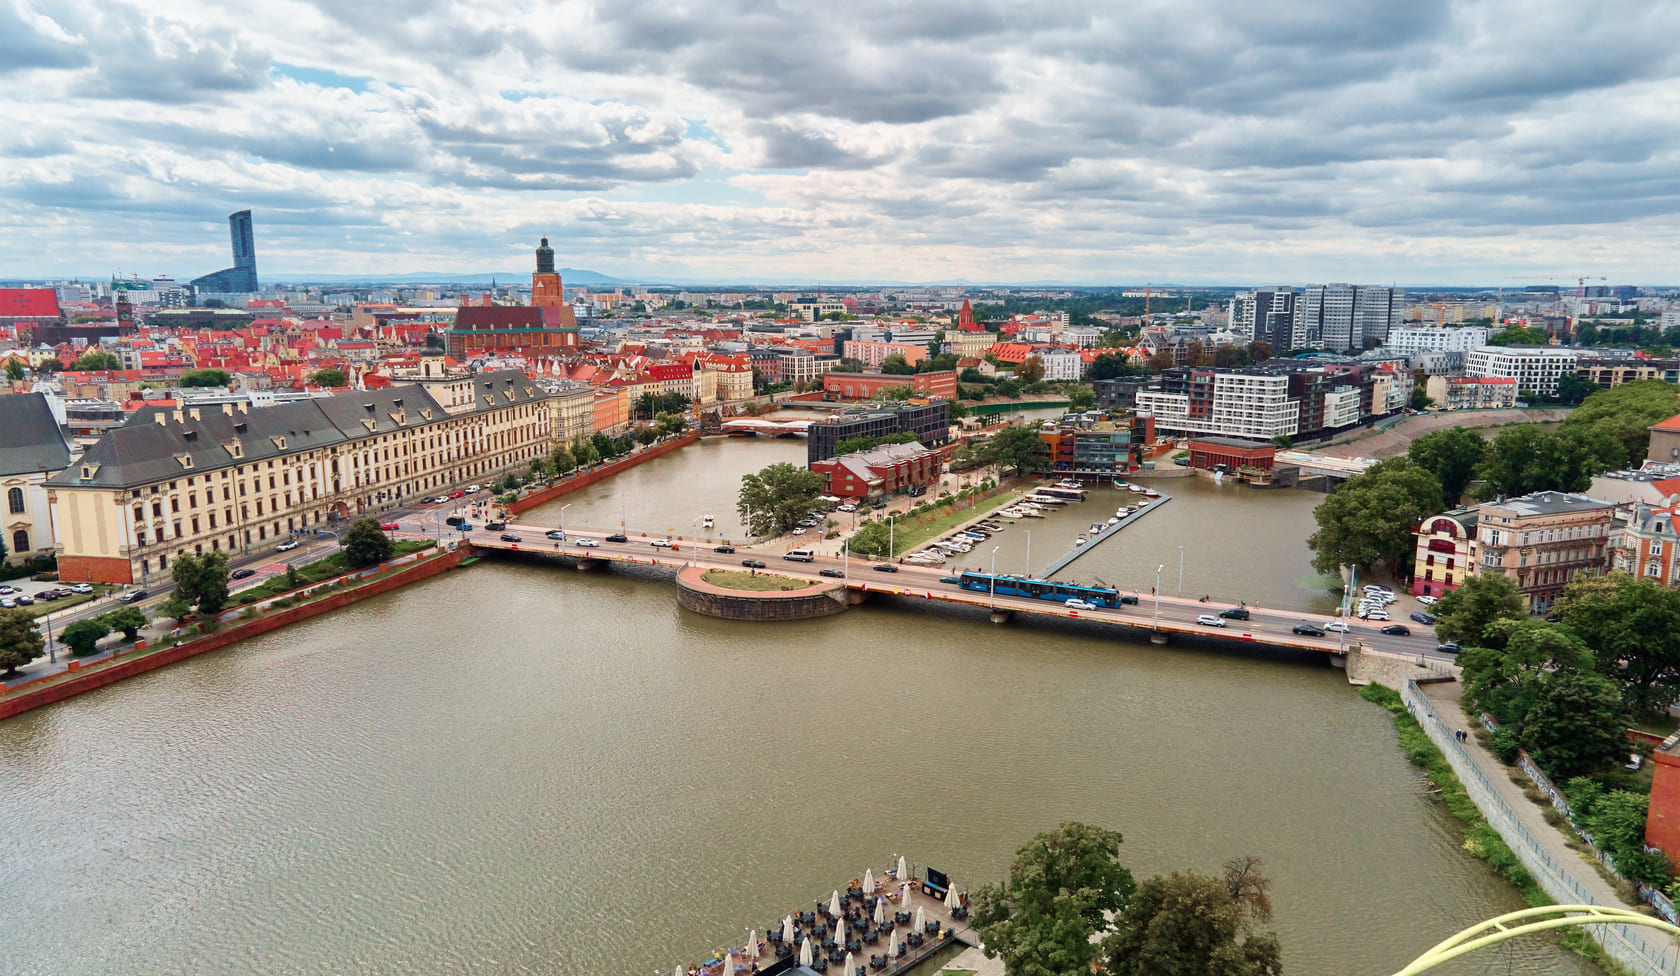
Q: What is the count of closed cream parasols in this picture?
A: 15